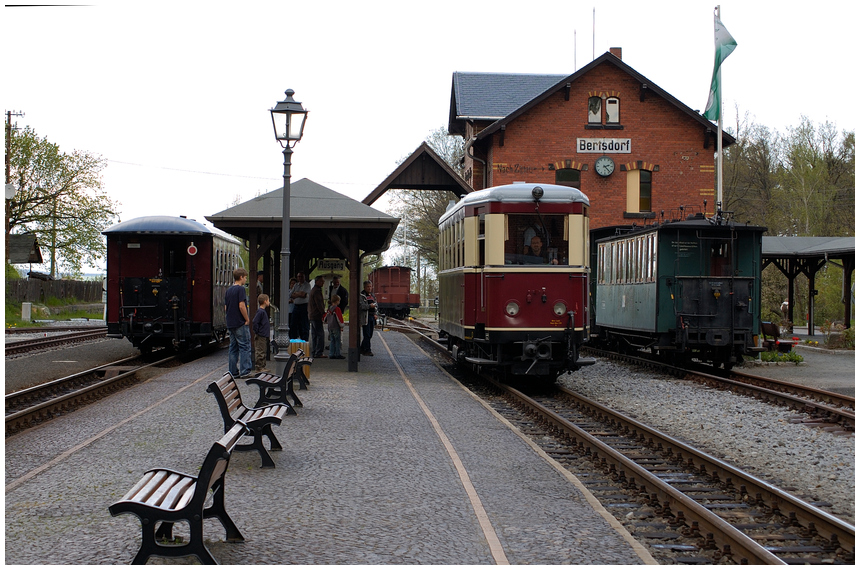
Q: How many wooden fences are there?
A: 1